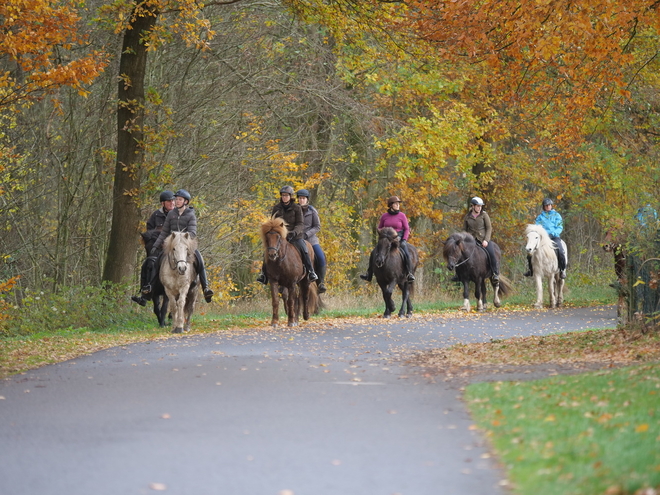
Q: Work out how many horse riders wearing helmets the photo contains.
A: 7